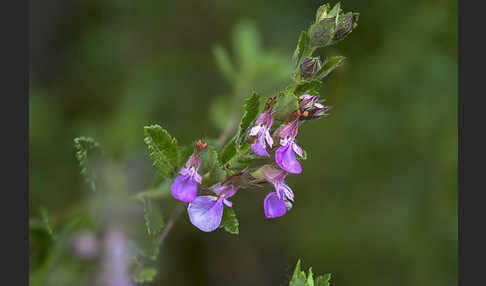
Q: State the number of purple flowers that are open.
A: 5